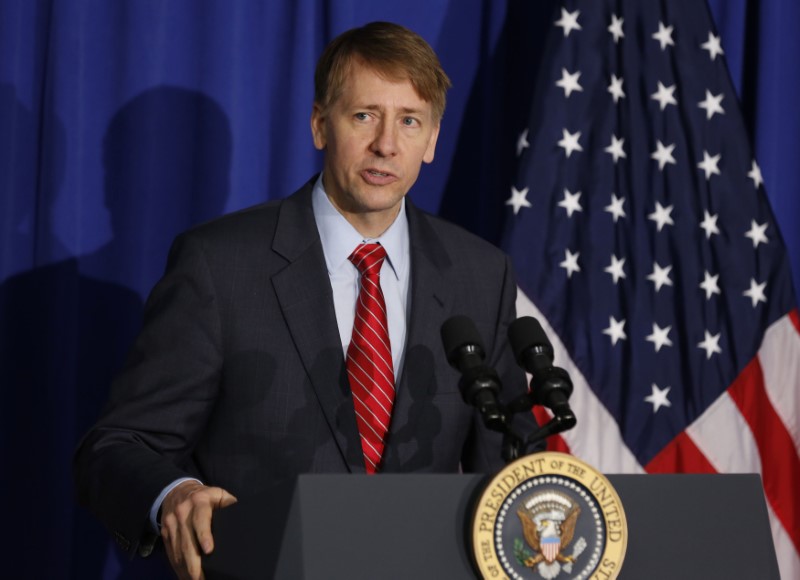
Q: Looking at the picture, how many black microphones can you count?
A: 2